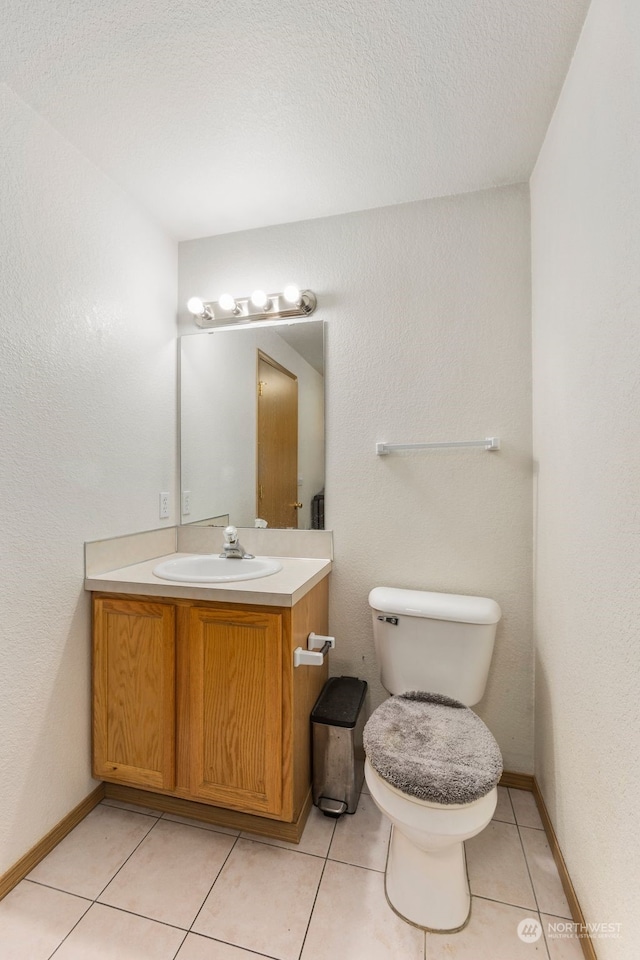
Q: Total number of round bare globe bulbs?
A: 4